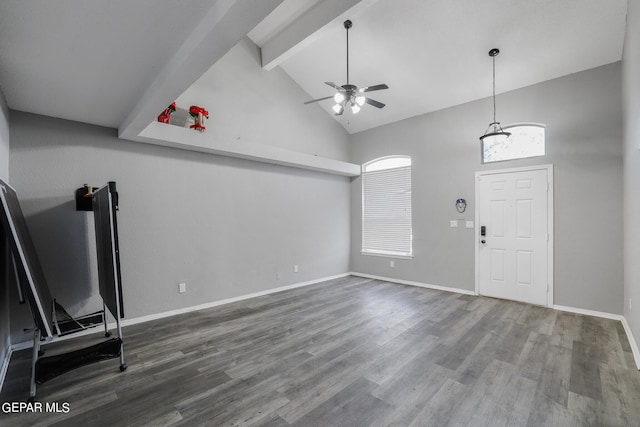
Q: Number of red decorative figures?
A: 2